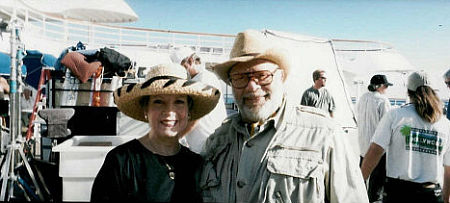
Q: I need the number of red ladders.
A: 1